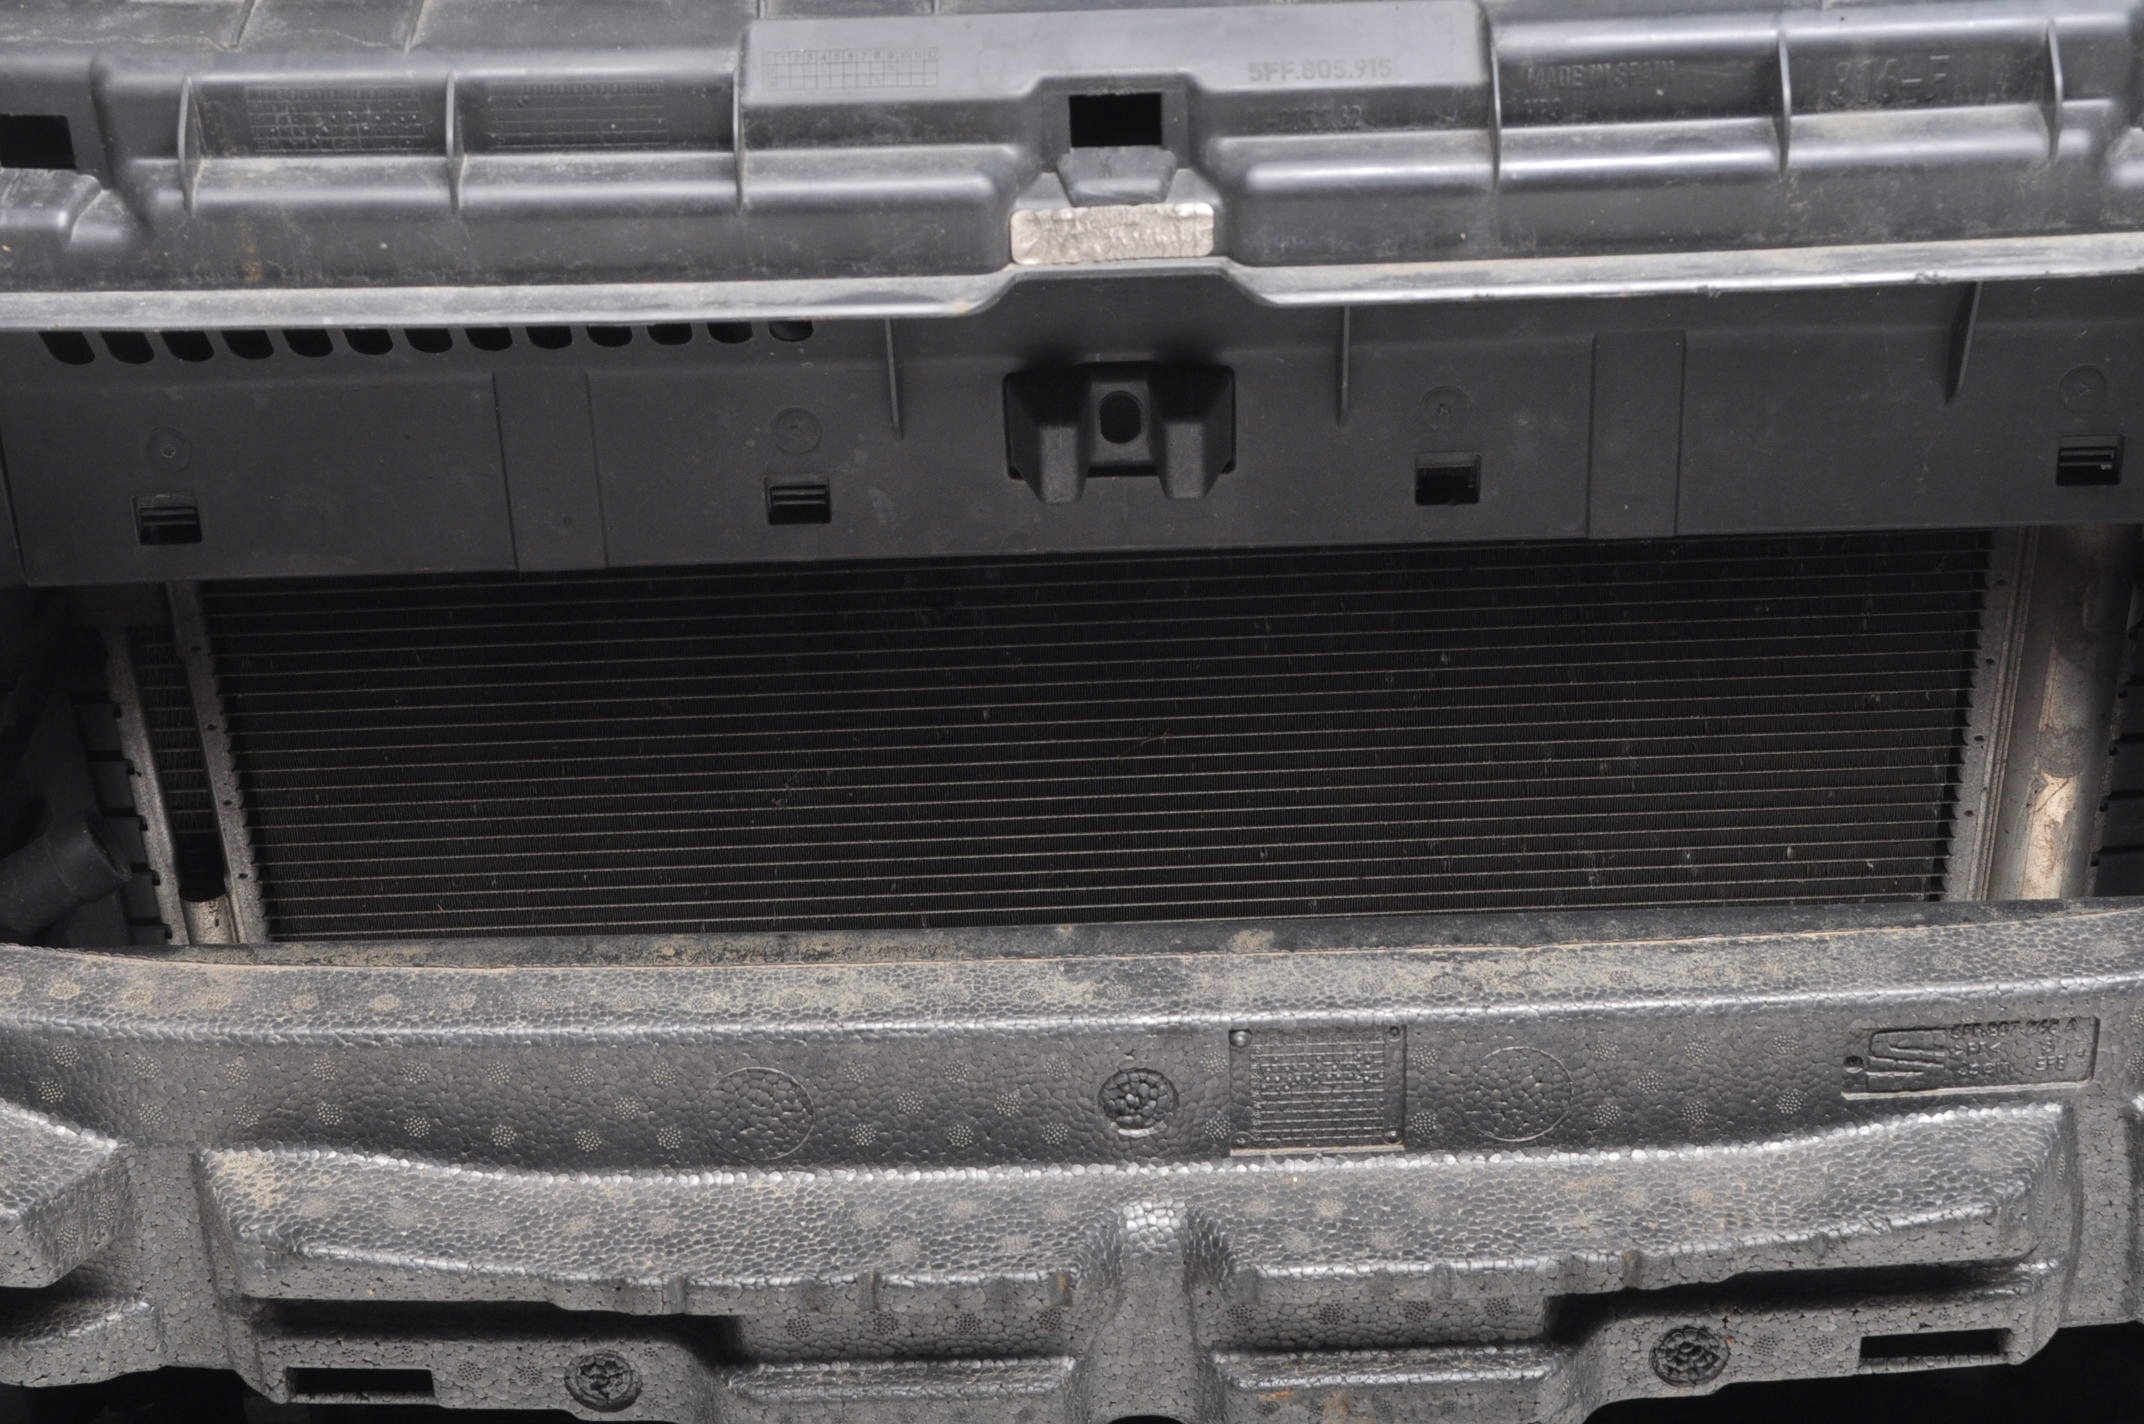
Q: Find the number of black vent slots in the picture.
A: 13